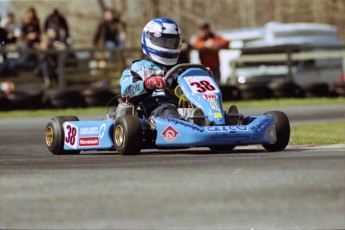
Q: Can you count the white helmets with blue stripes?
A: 1